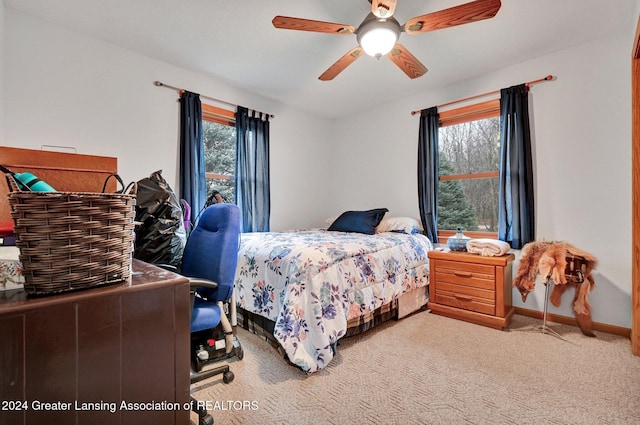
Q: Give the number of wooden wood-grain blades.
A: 5